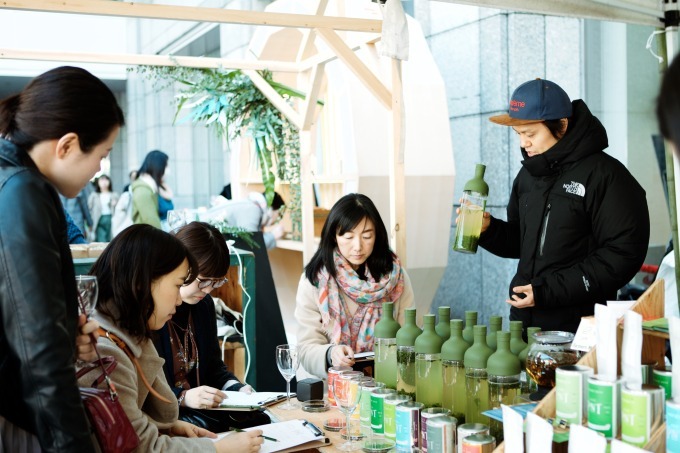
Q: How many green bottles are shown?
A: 12